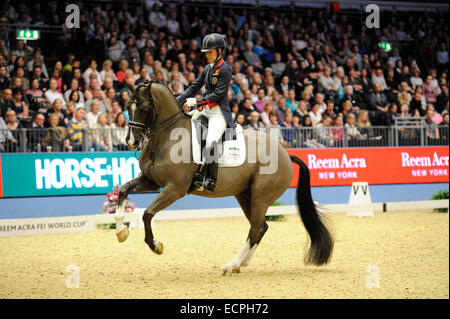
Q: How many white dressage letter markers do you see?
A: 1